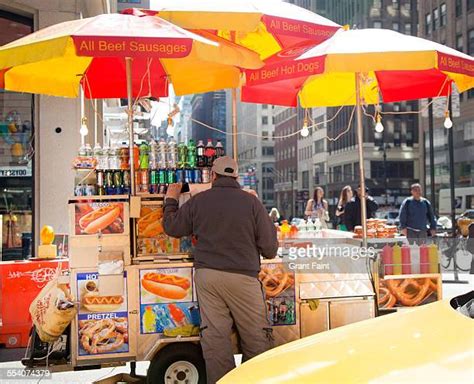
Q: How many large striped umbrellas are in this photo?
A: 3